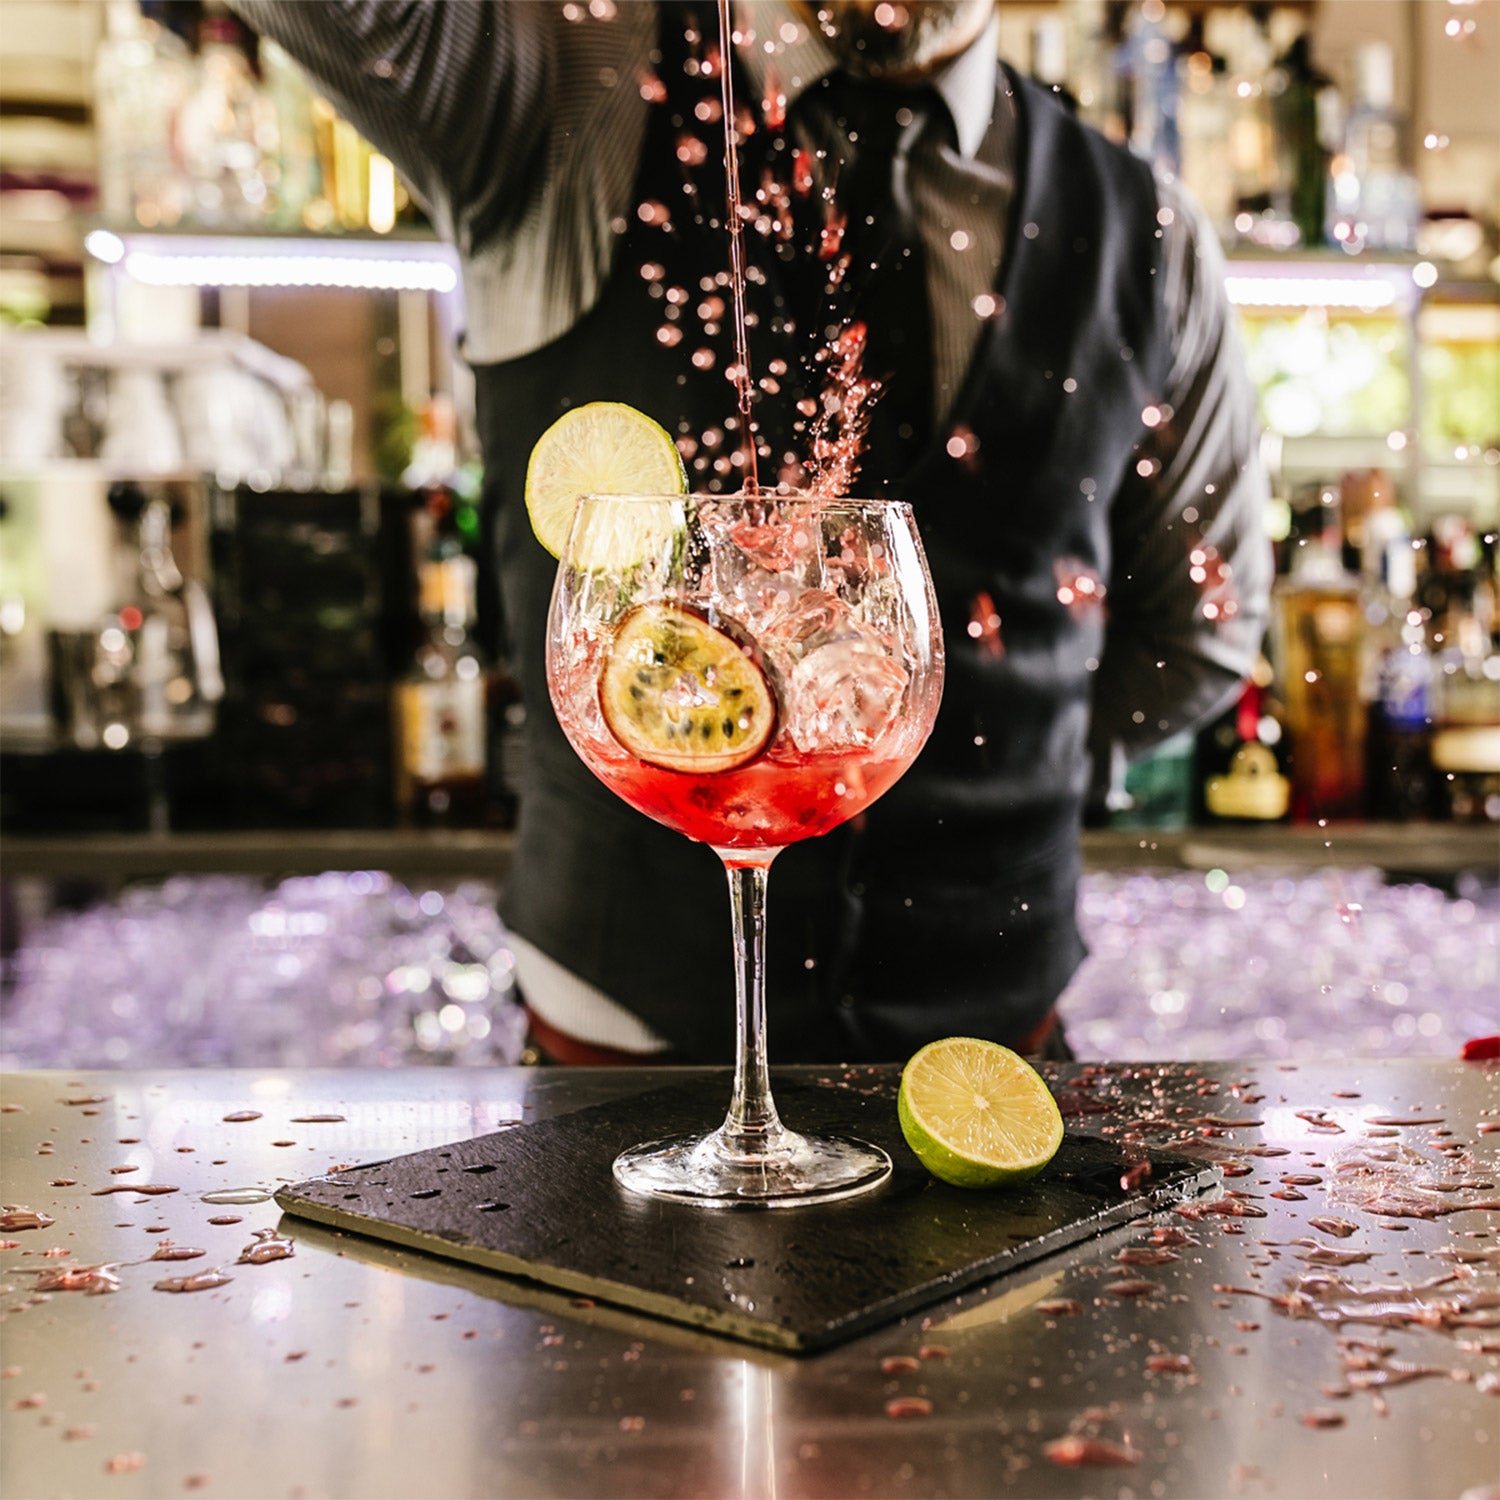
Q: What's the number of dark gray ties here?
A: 1